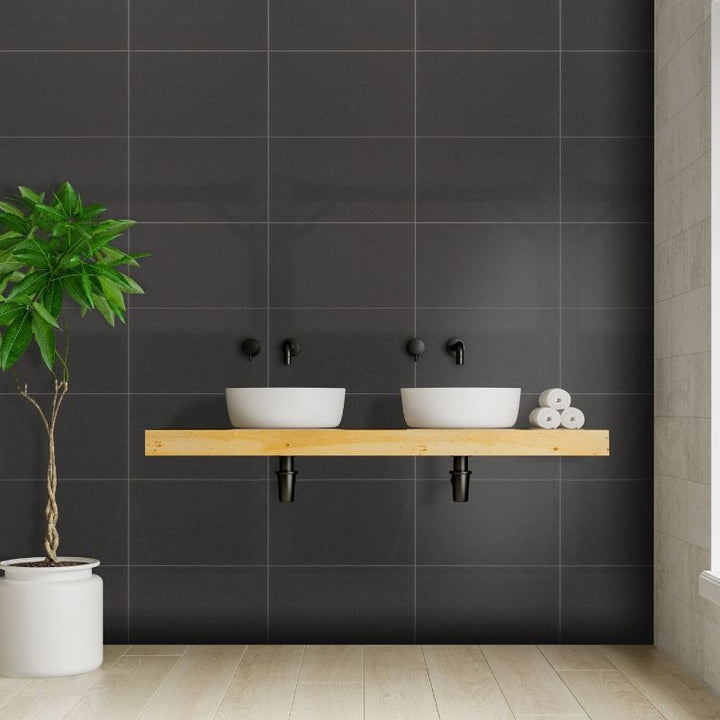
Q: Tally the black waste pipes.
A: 2